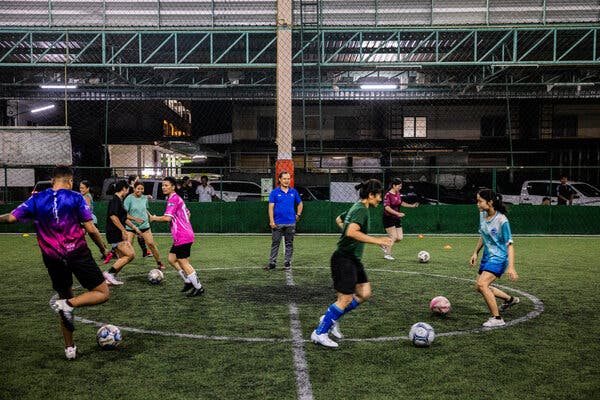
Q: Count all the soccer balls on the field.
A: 5